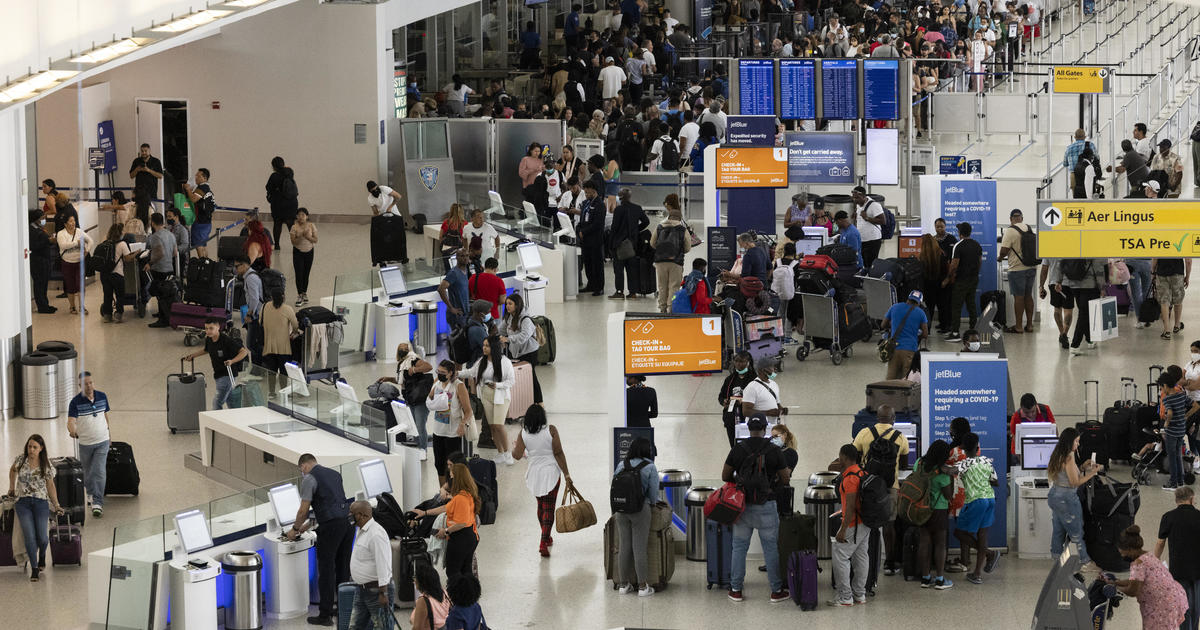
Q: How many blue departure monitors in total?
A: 4